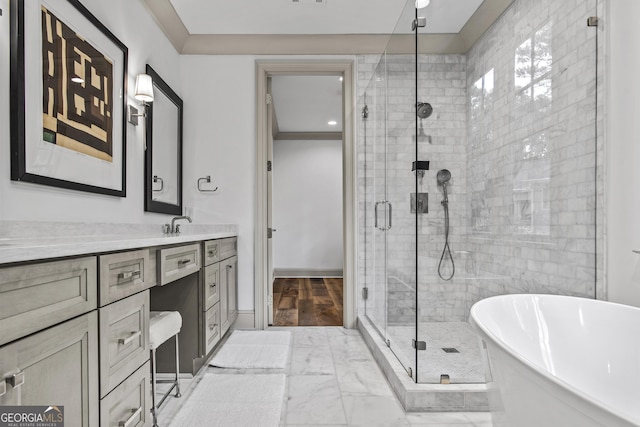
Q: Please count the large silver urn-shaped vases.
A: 0